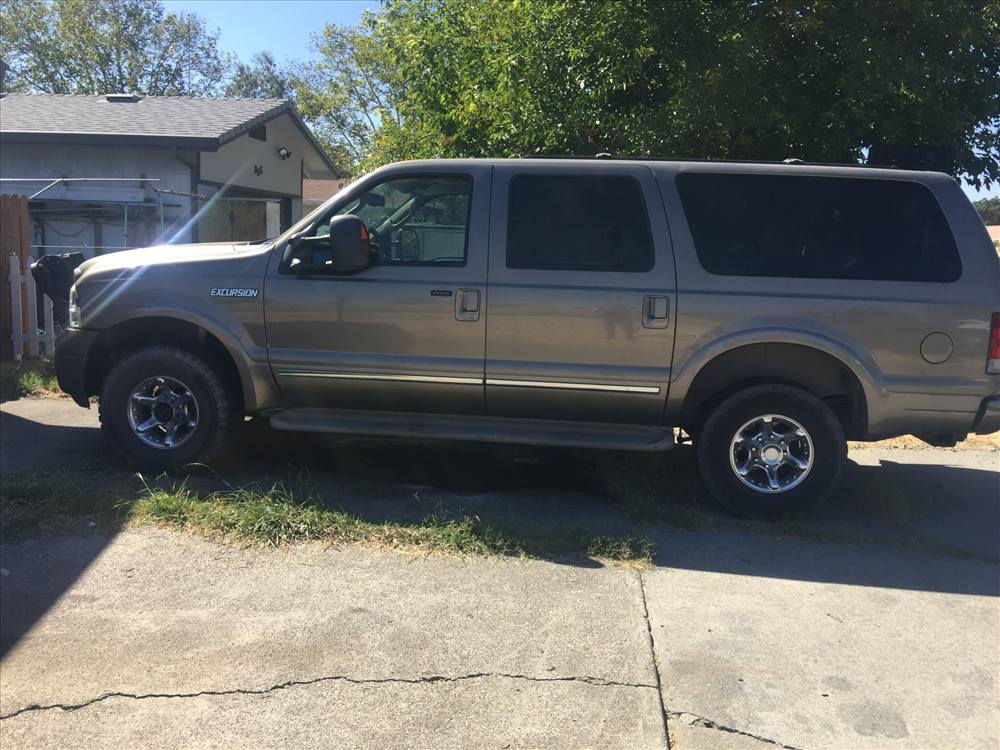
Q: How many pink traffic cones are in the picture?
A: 0